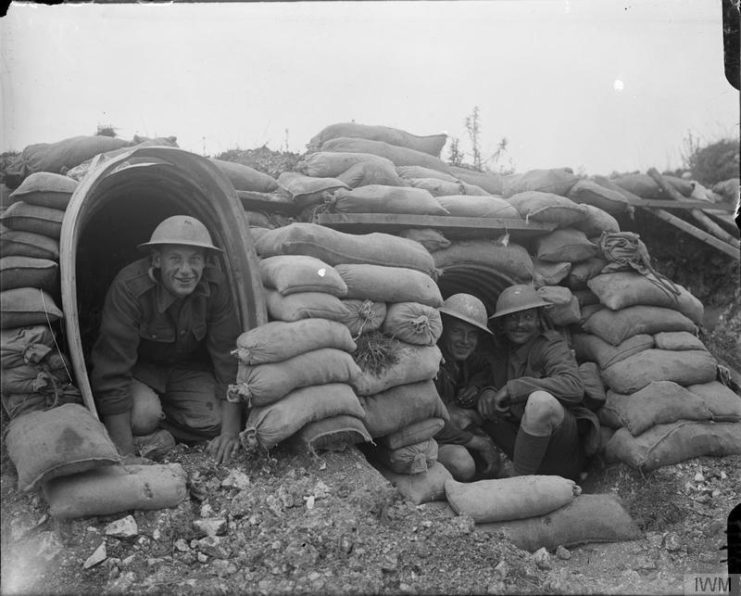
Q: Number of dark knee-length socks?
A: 1